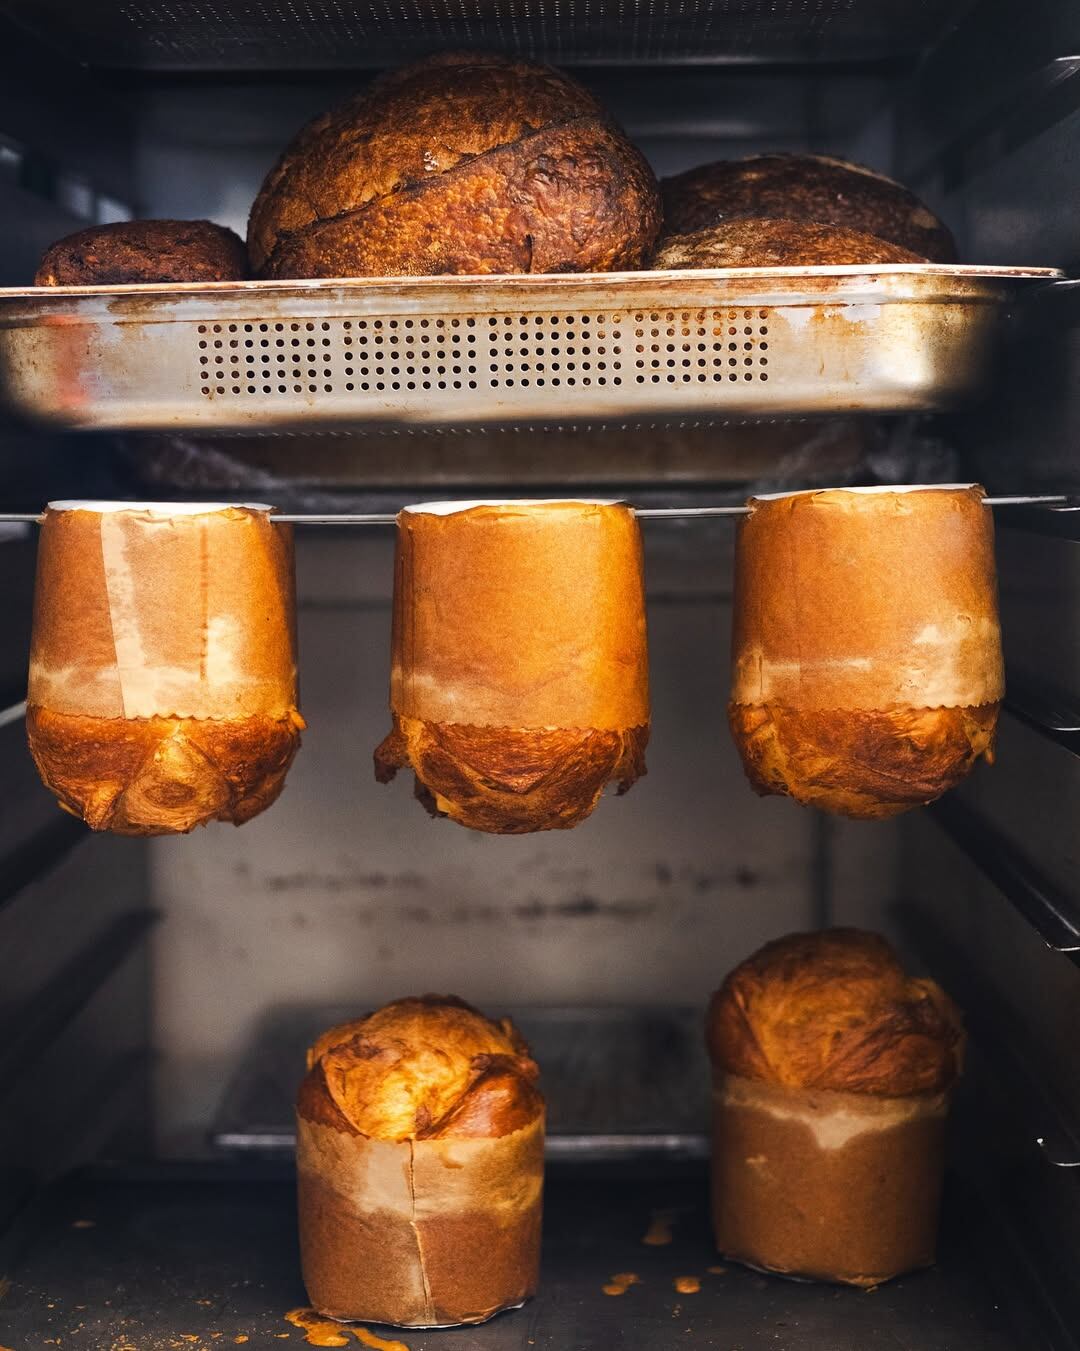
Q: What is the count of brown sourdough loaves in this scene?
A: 4